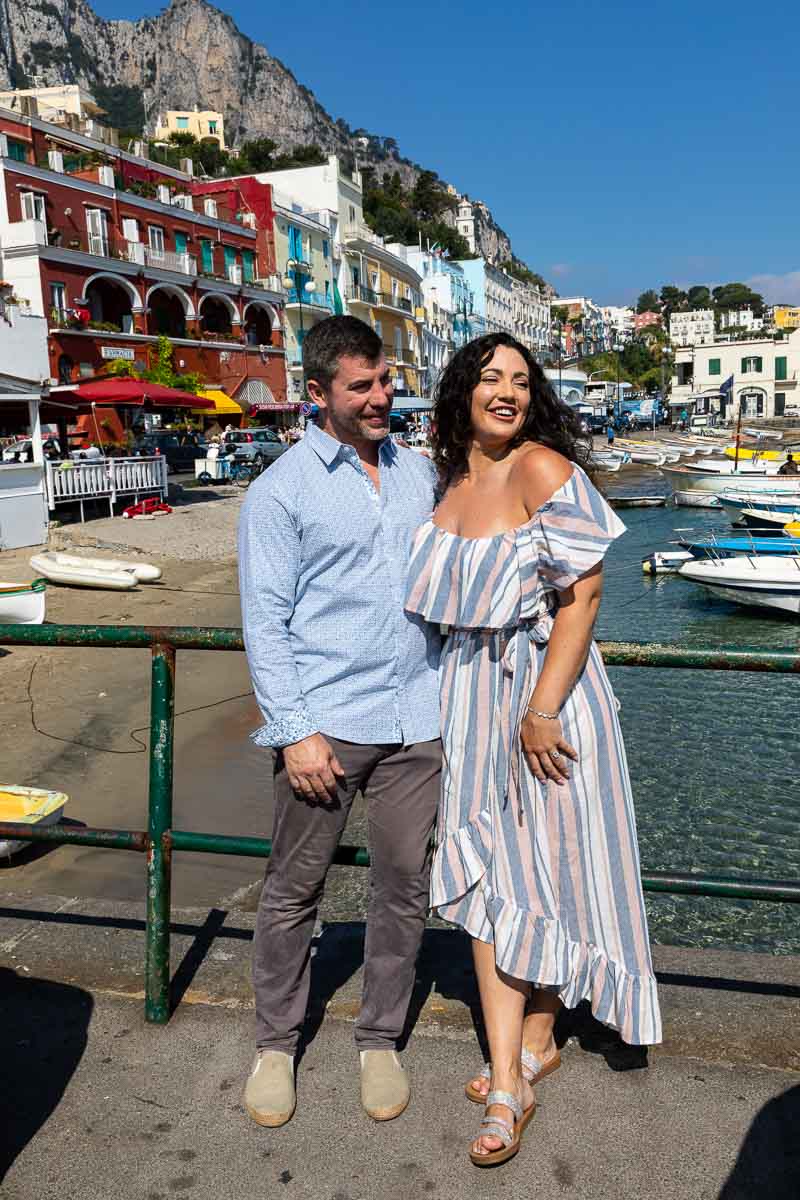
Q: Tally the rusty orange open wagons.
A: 0